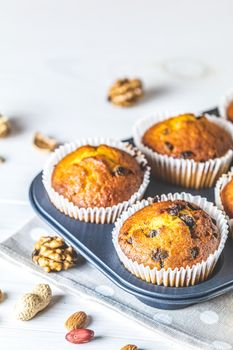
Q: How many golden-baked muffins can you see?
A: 5